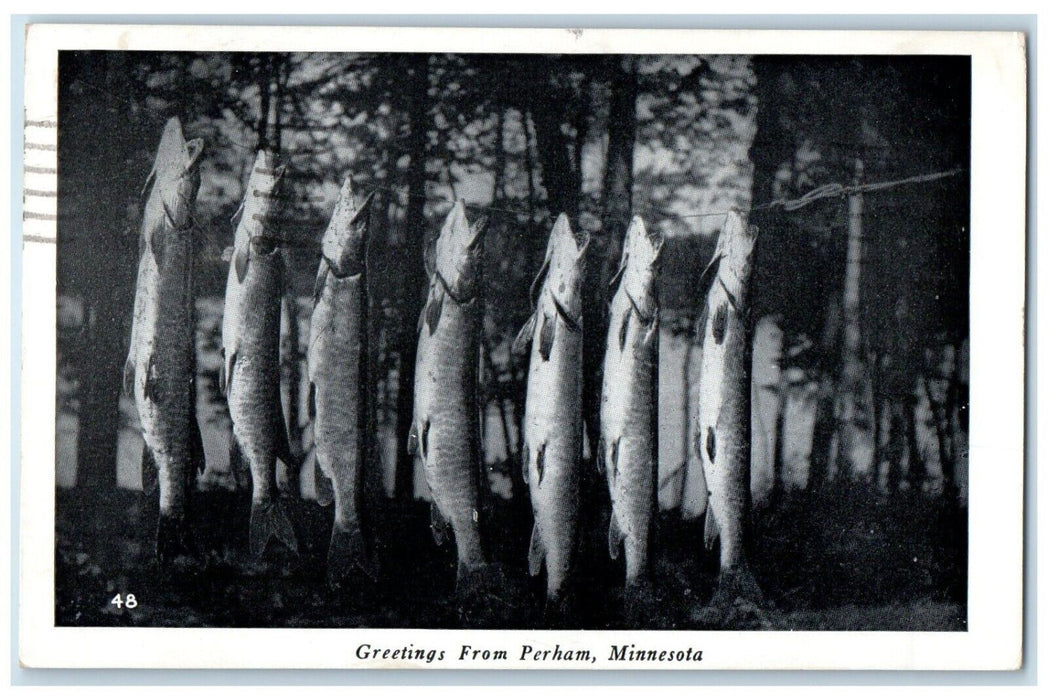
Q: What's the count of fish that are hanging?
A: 7